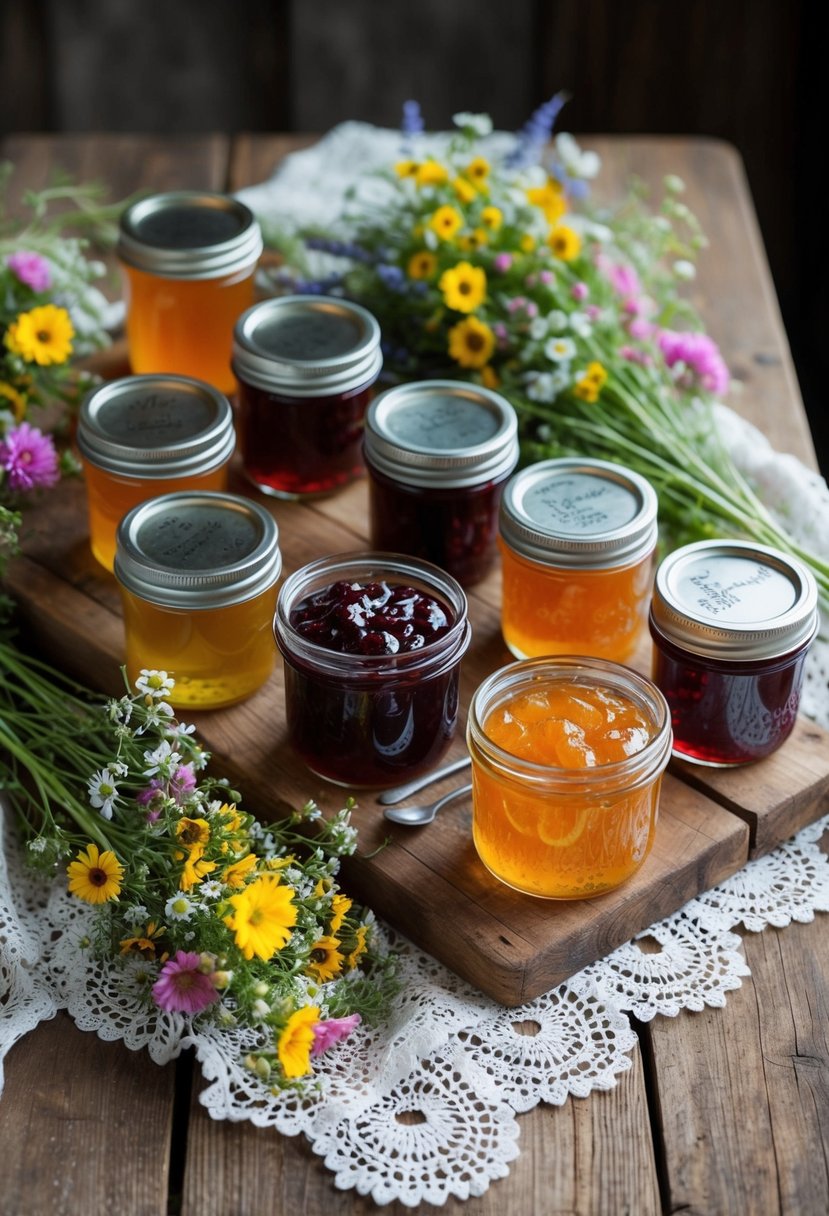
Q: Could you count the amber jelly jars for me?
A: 5